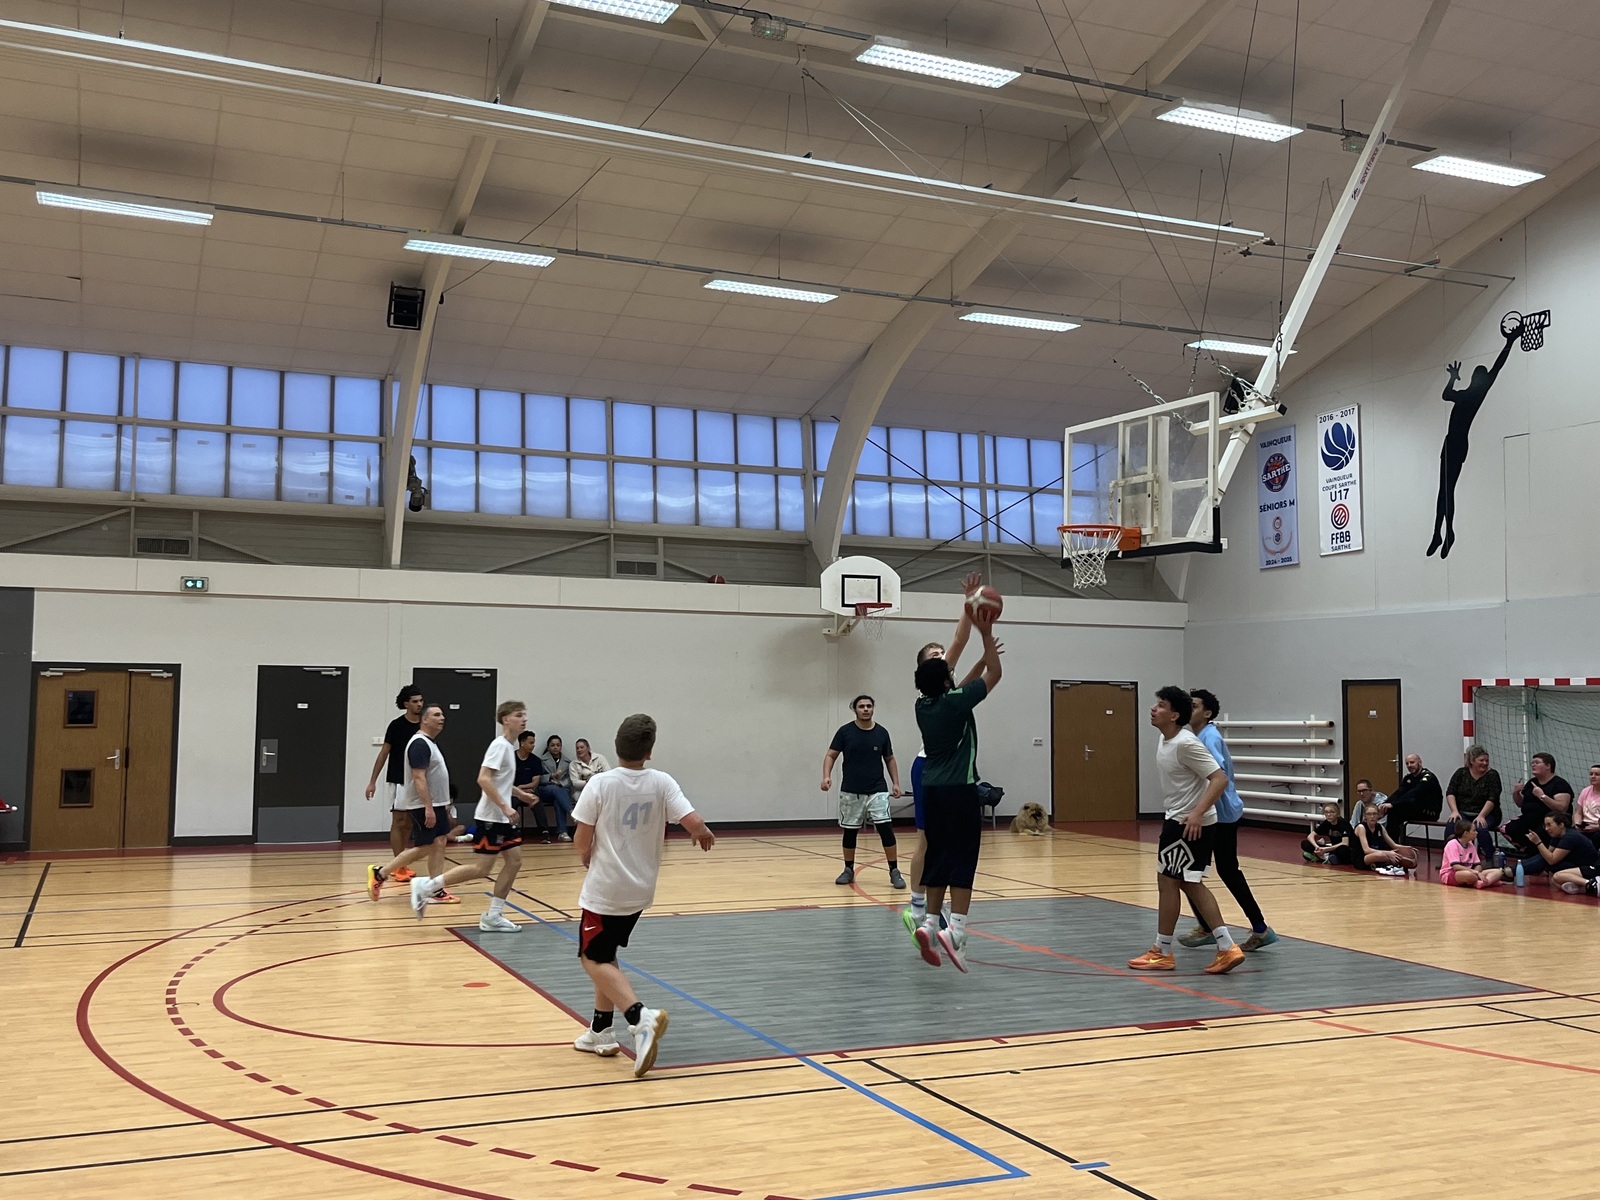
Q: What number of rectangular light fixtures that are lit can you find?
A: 9